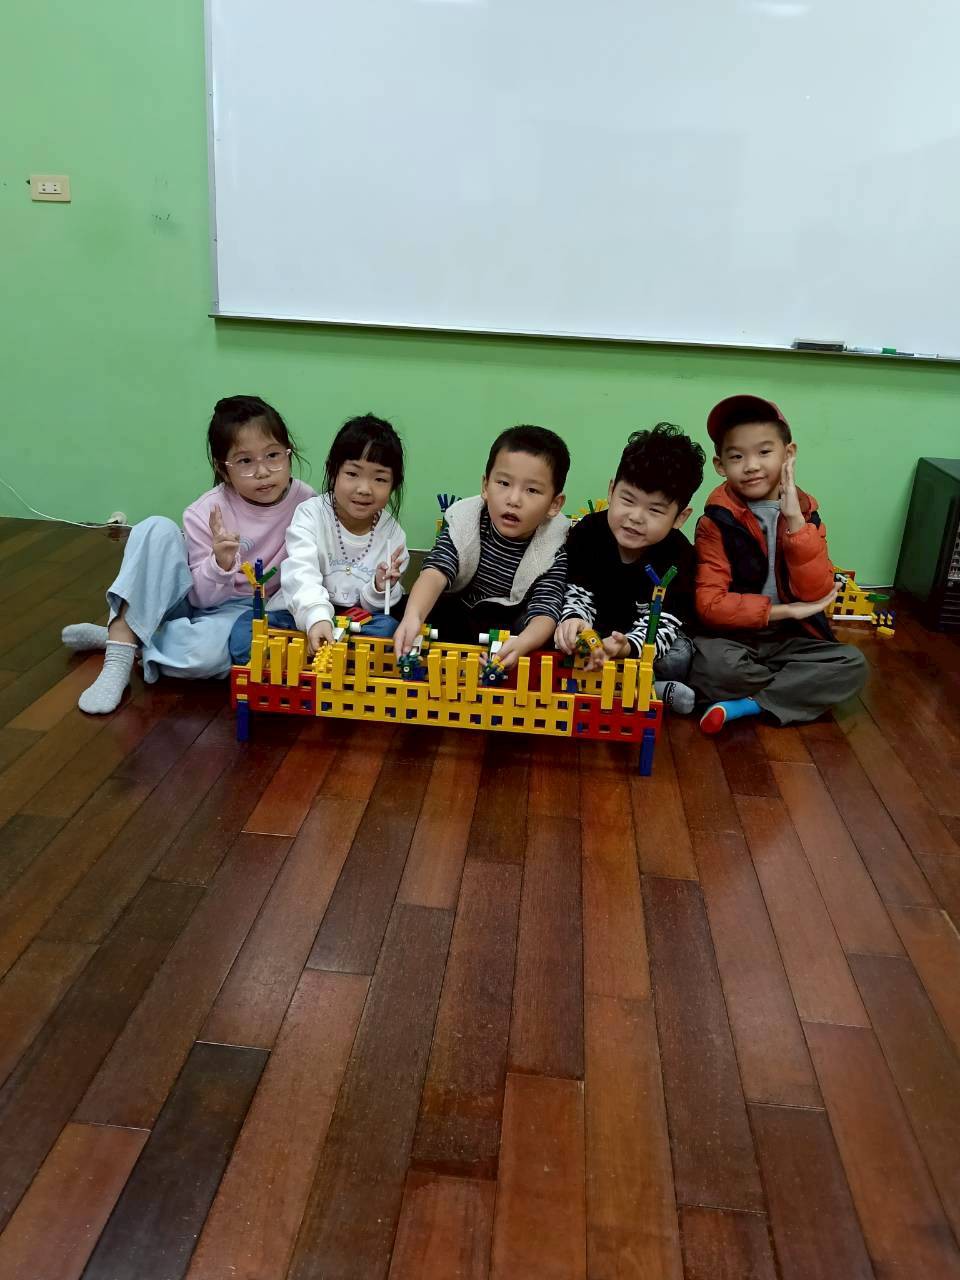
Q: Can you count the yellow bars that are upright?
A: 13